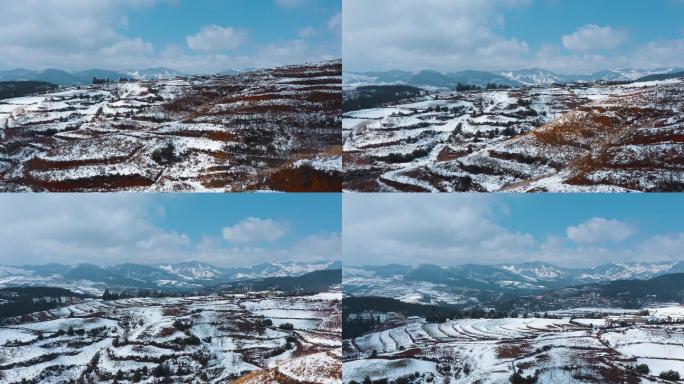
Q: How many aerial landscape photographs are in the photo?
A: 4